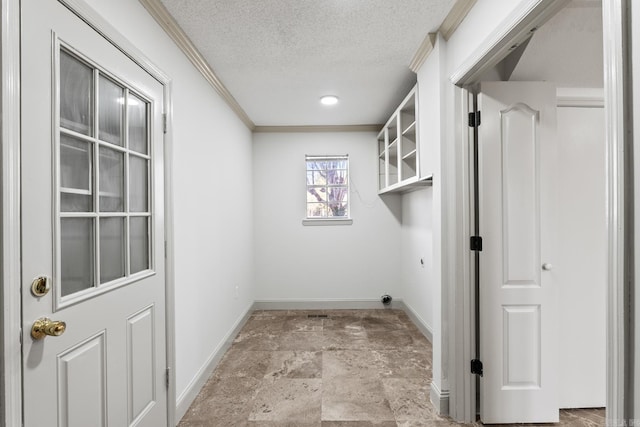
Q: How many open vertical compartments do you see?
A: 3